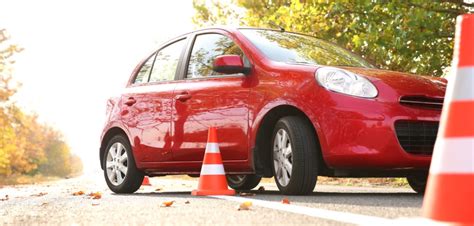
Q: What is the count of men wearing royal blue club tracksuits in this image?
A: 0